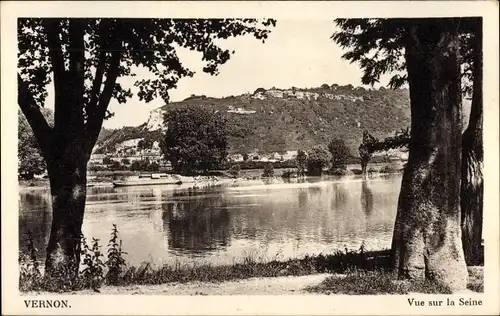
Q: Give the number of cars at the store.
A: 0